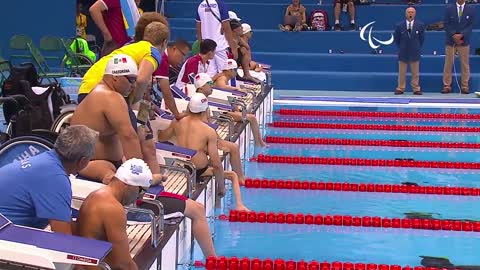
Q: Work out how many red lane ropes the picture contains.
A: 7